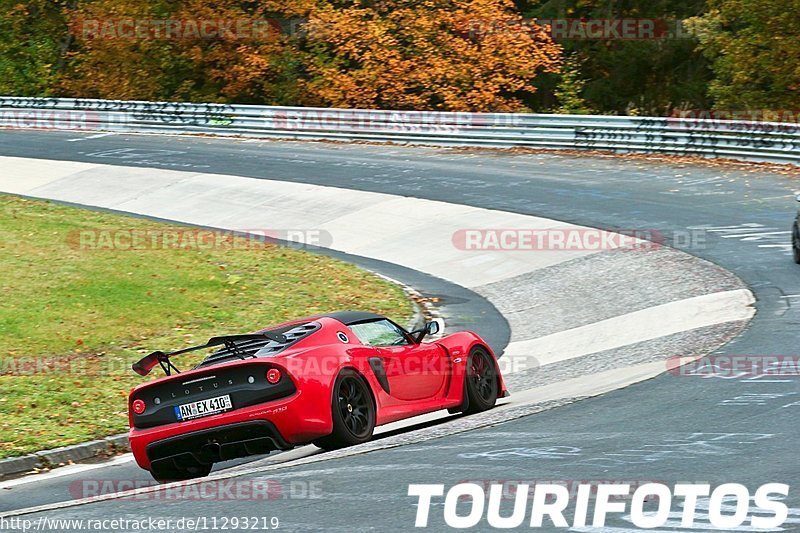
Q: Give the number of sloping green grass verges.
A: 1